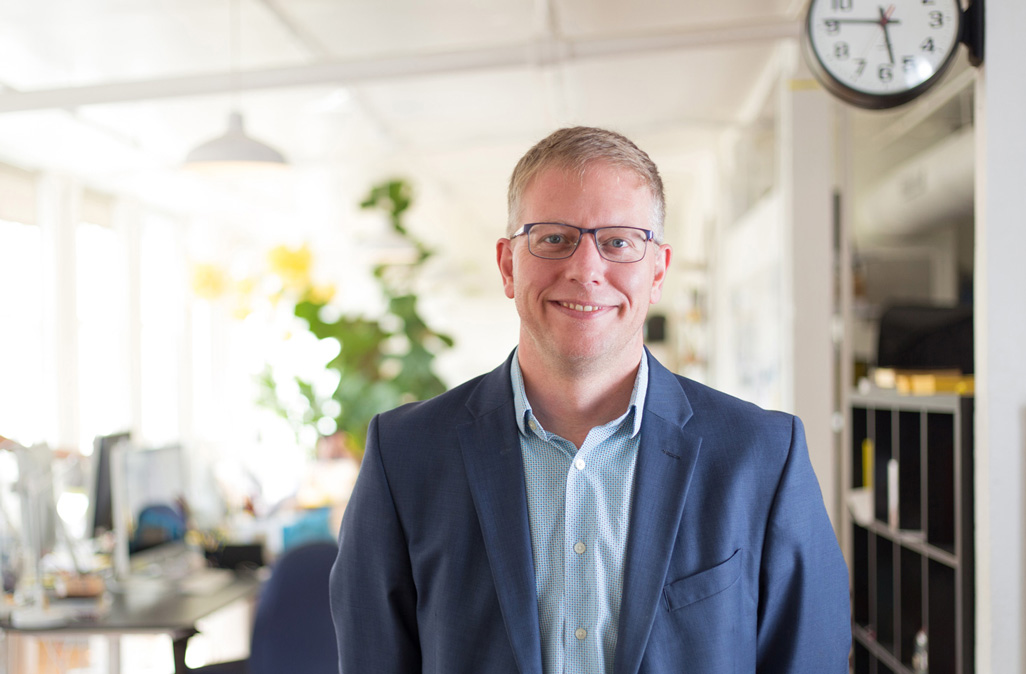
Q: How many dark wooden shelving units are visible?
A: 1